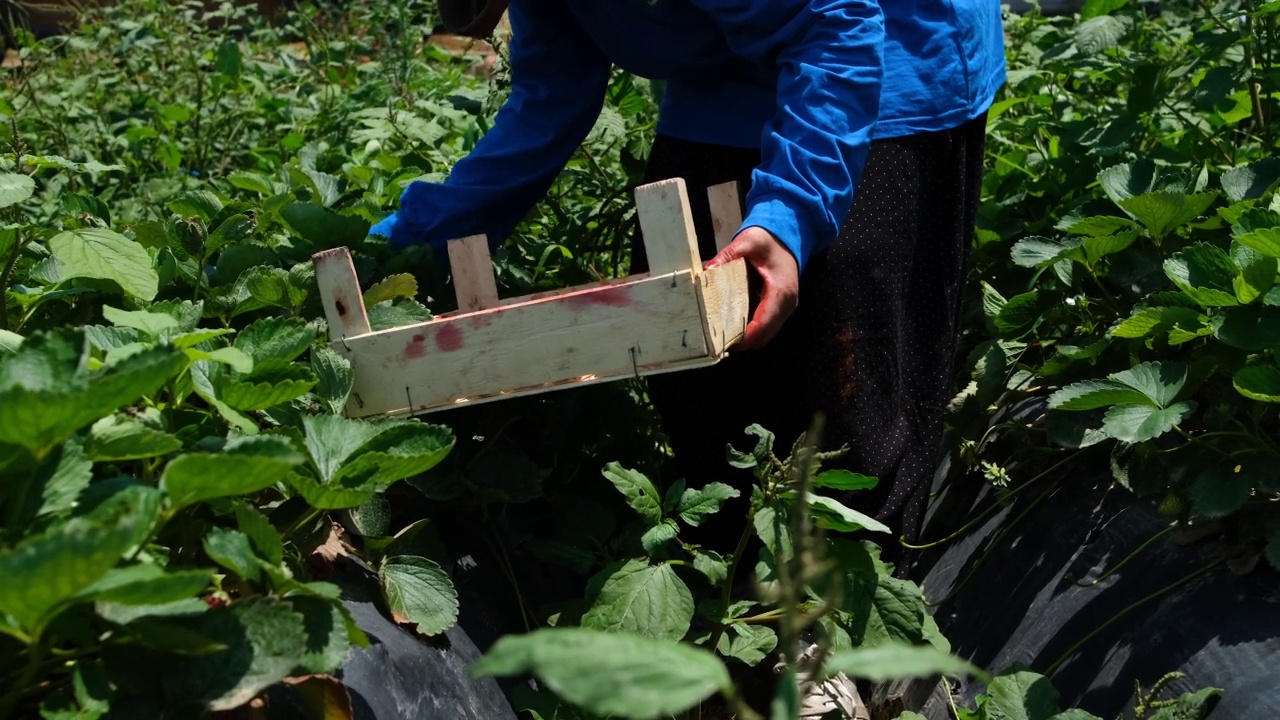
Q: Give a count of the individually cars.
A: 0